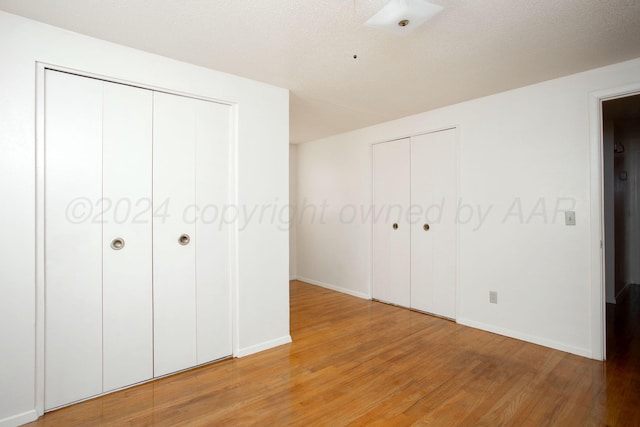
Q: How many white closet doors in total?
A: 4